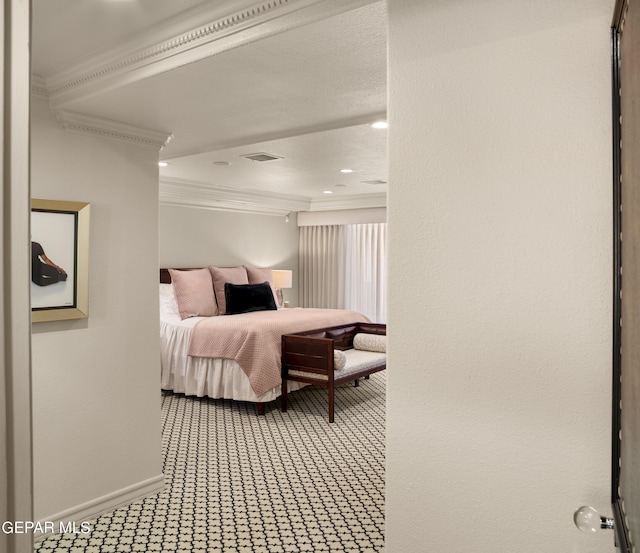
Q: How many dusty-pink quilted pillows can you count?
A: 3